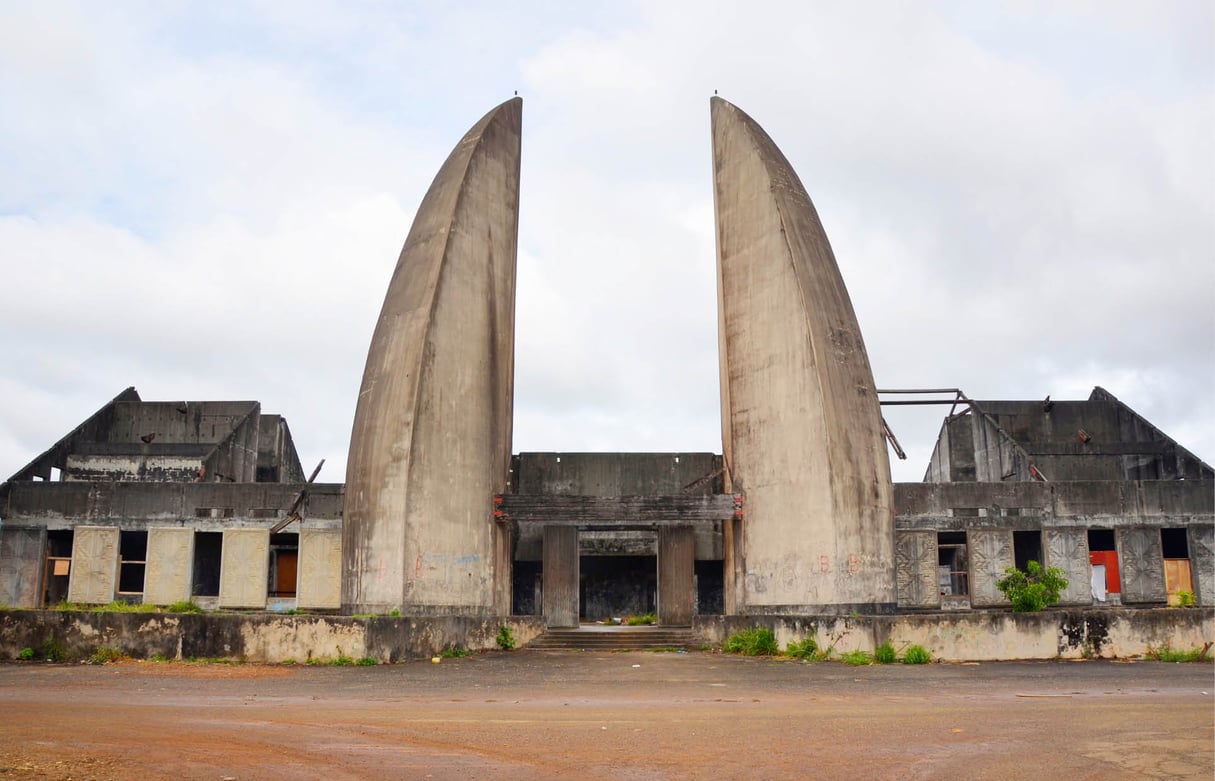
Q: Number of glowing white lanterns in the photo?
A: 0